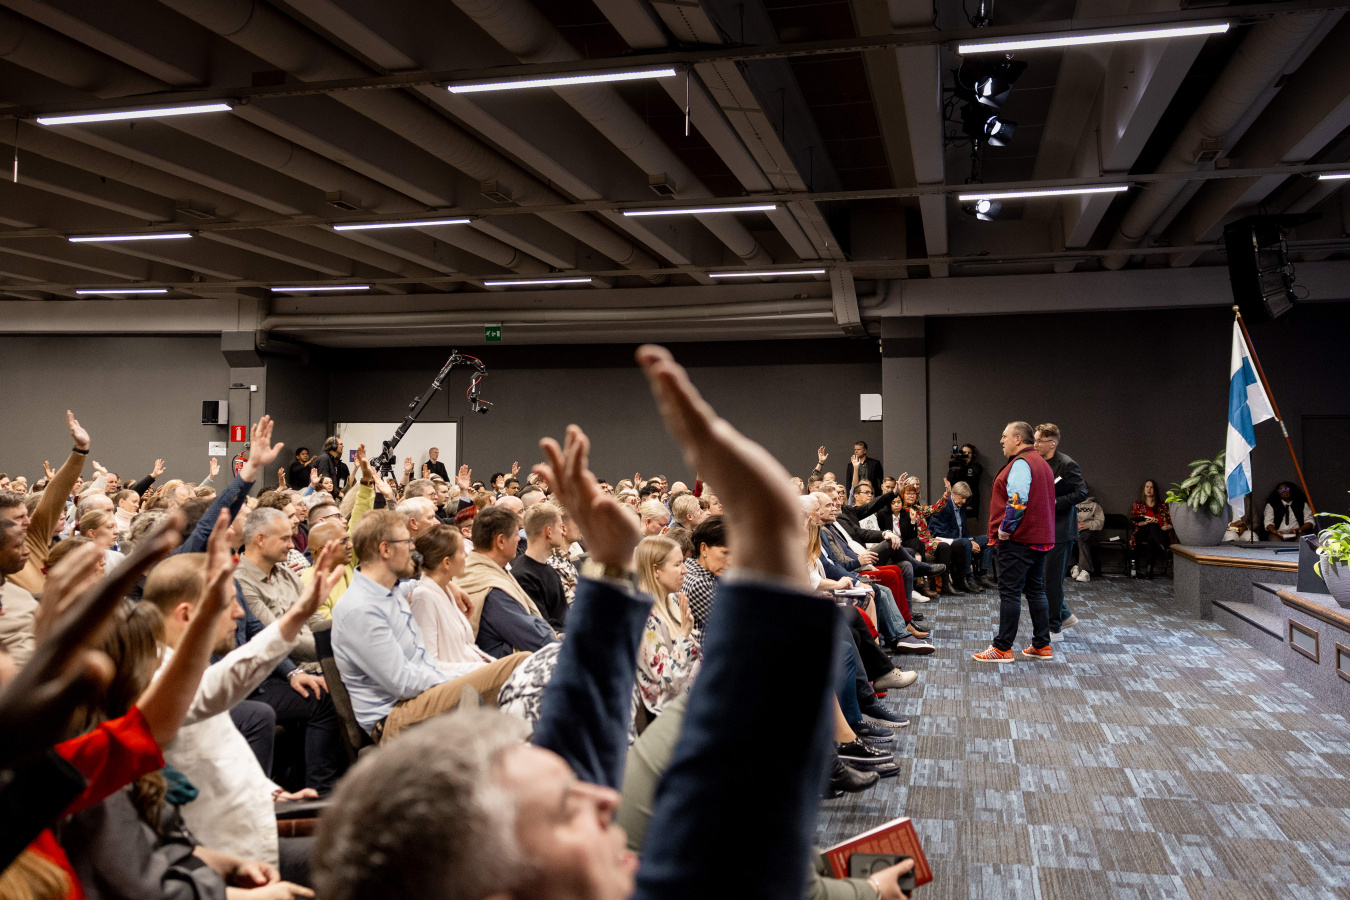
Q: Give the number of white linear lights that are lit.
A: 12